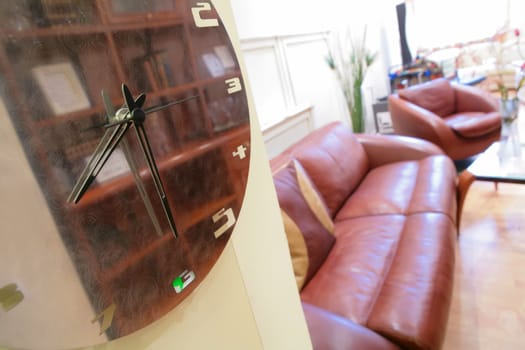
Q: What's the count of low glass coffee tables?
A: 1